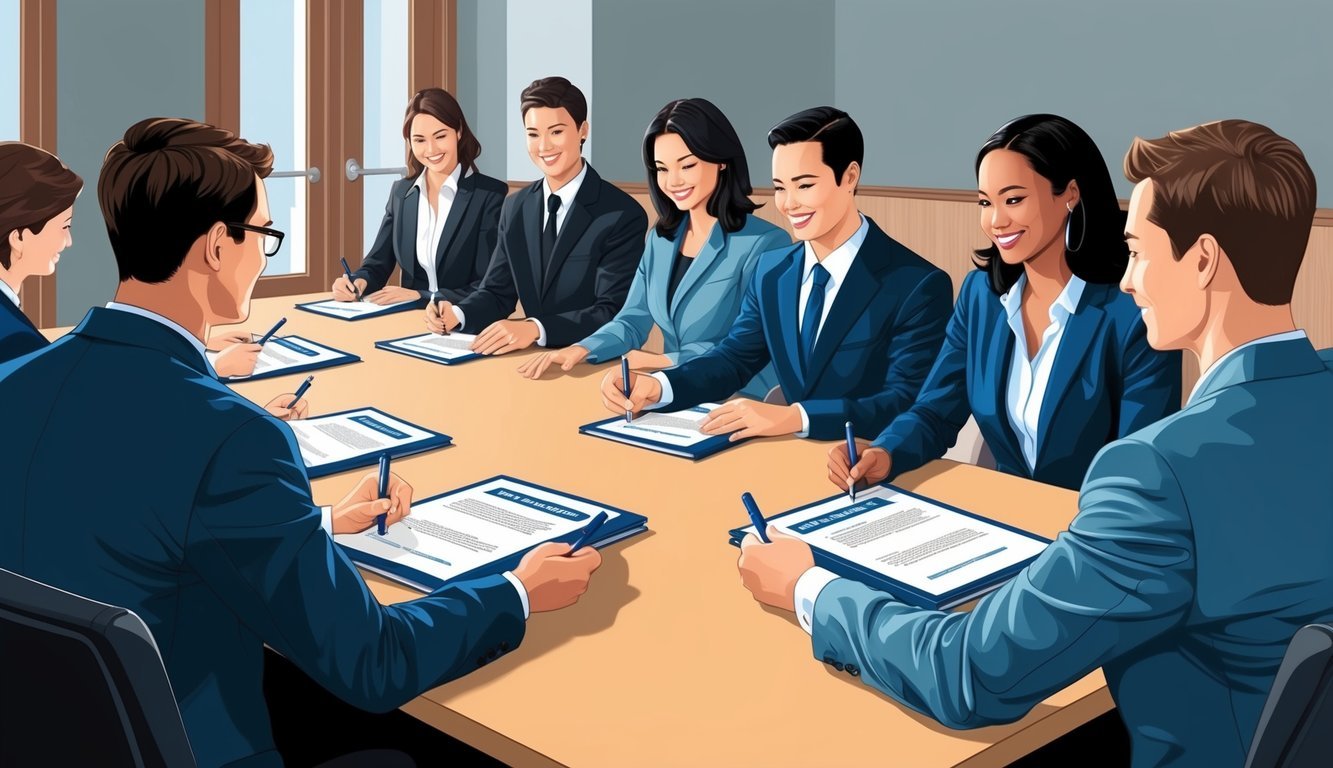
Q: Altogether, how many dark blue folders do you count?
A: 7